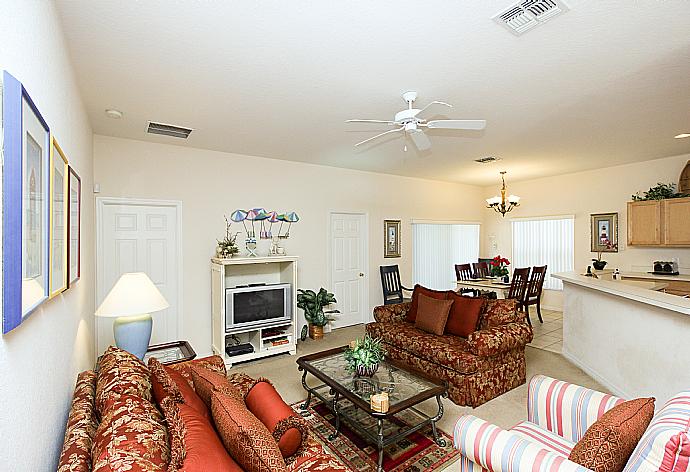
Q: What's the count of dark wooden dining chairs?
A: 6